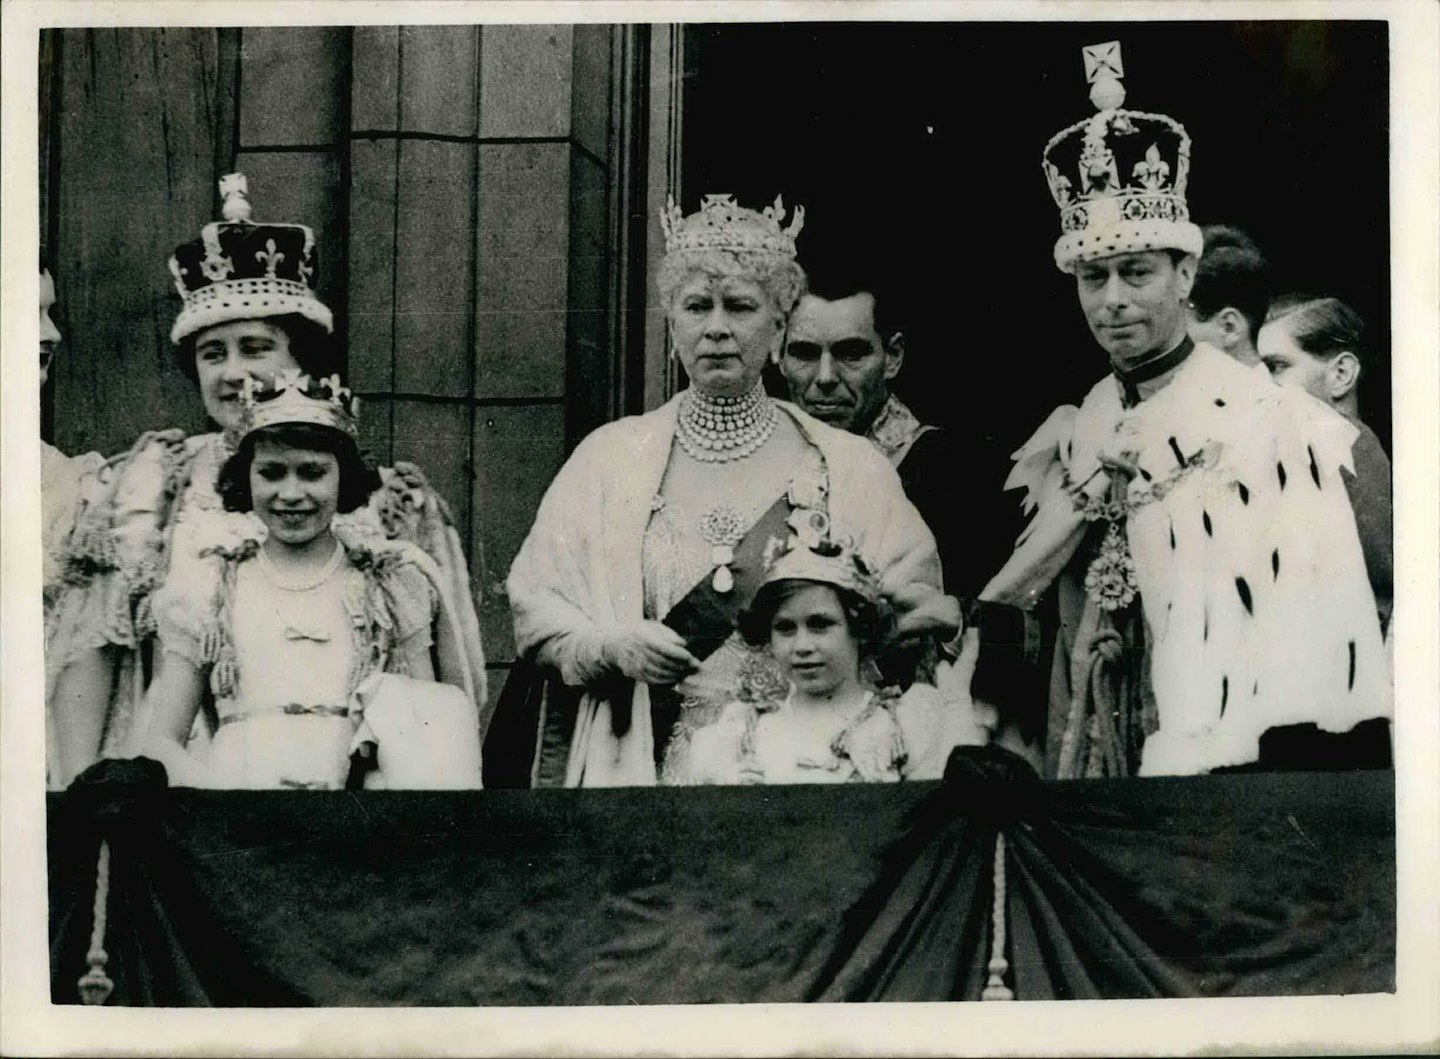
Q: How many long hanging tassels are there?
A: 2